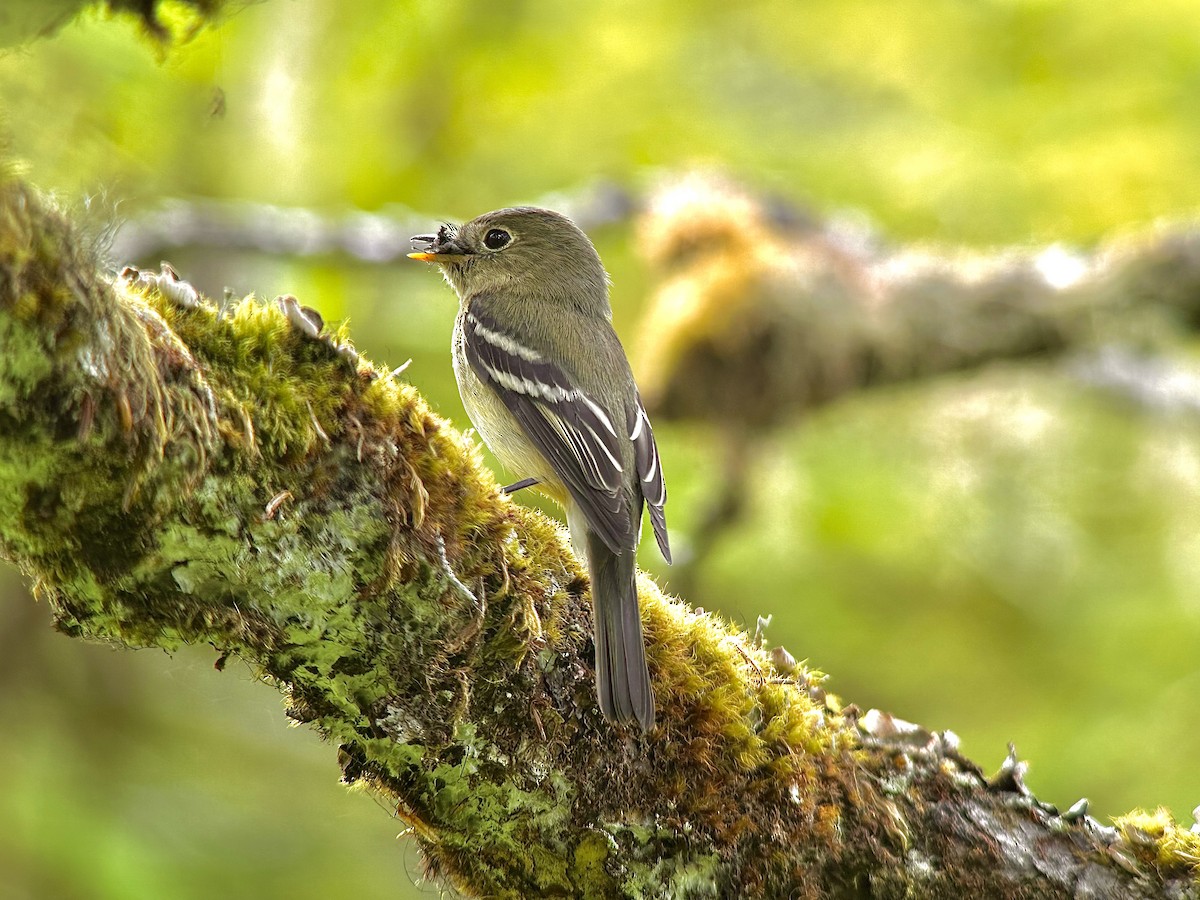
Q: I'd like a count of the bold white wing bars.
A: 2